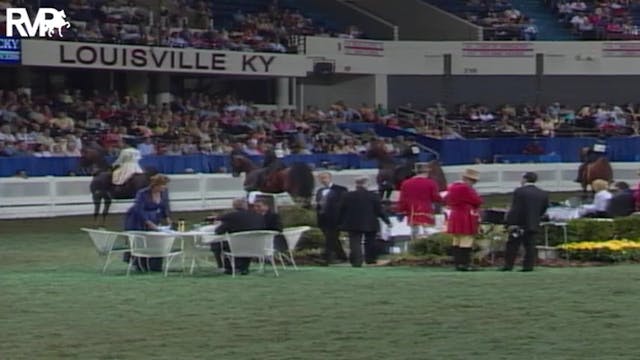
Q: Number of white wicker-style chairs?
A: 4